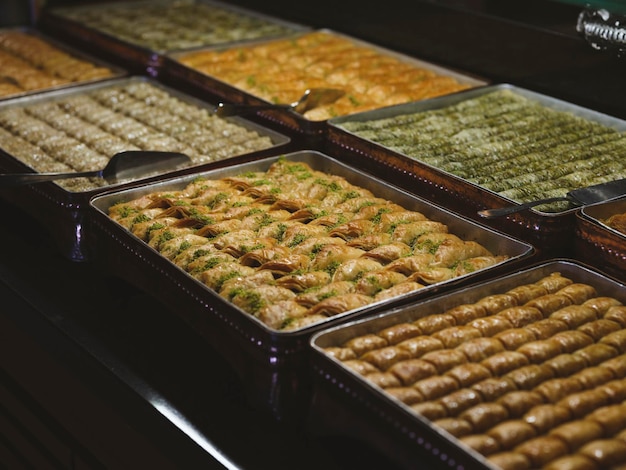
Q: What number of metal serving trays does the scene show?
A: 8